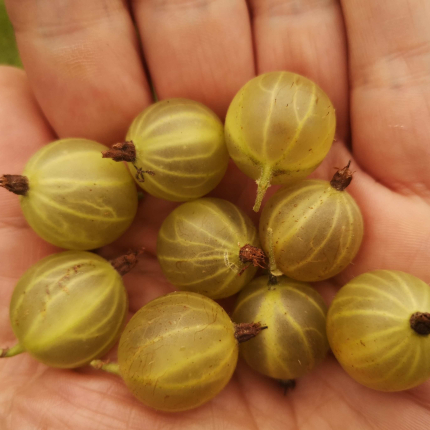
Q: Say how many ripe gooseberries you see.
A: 9